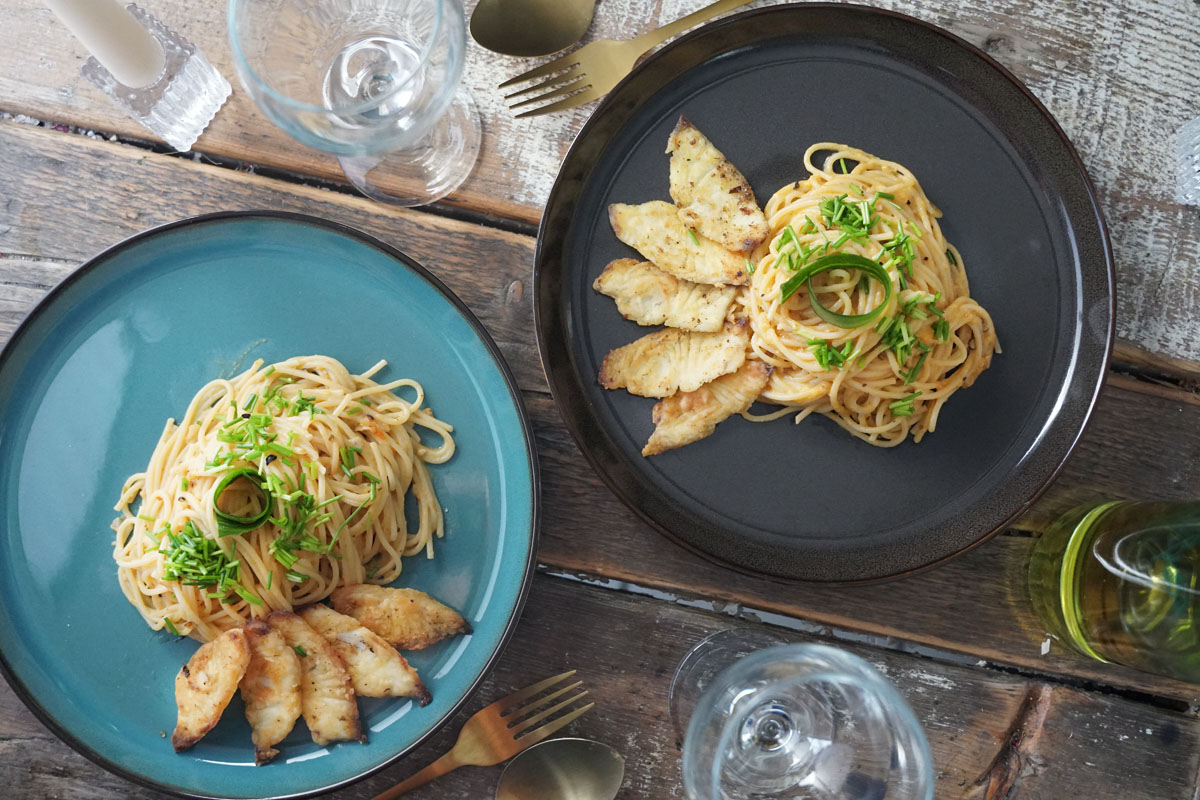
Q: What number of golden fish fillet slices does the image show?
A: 10